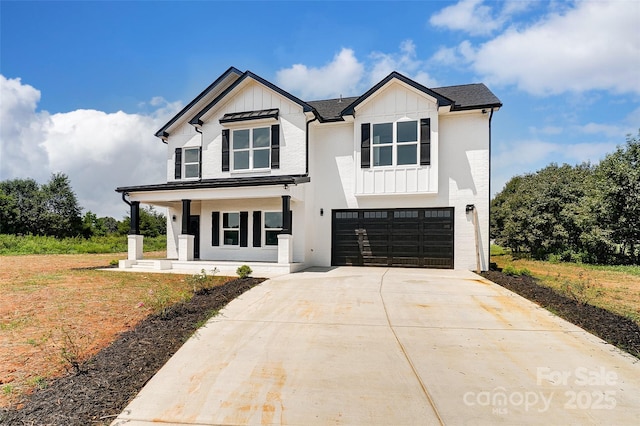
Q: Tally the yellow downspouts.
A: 0